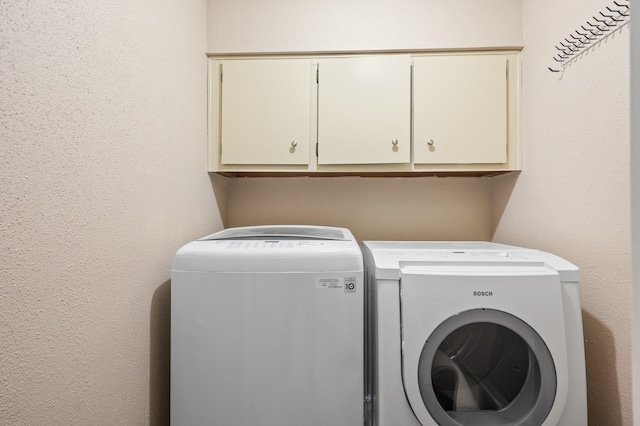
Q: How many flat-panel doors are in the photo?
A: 3